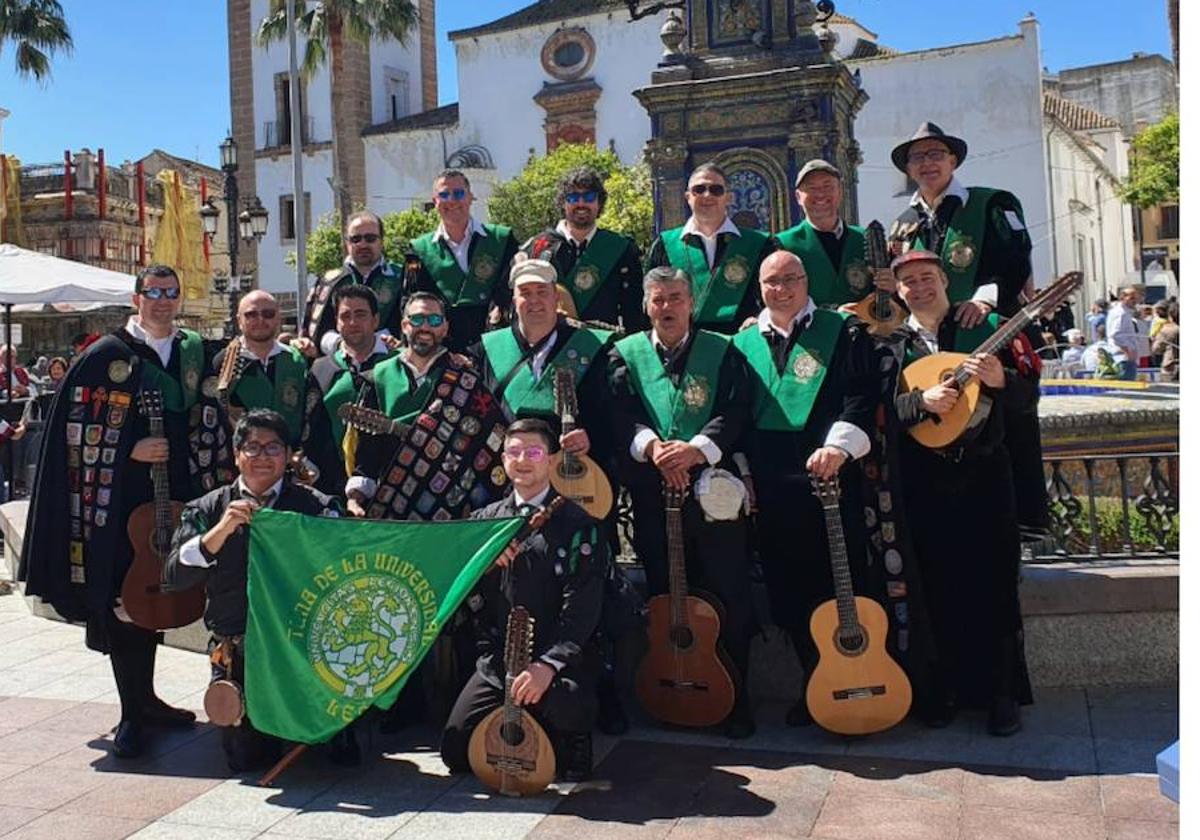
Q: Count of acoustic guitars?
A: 3